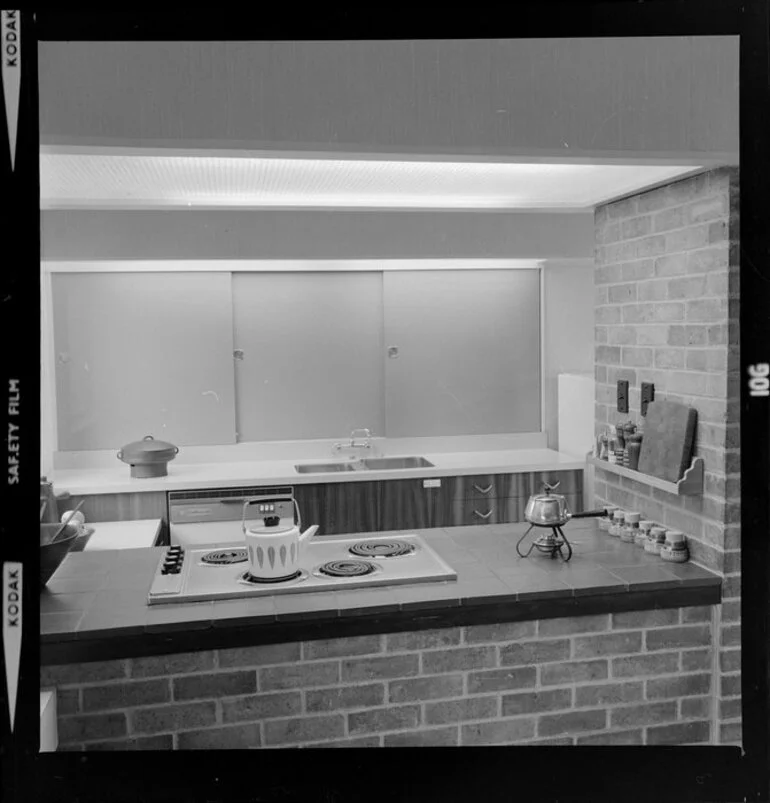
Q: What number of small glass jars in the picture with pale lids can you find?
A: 6